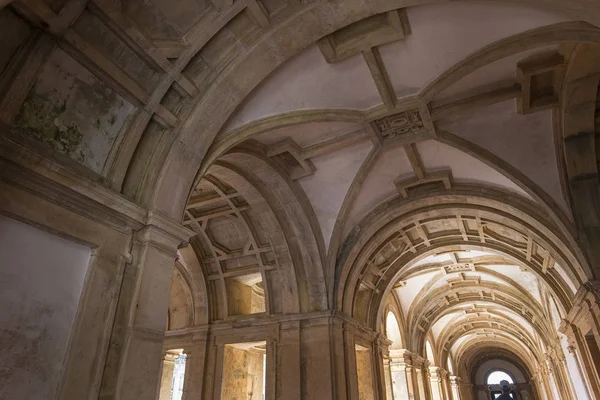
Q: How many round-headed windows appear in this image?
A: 4